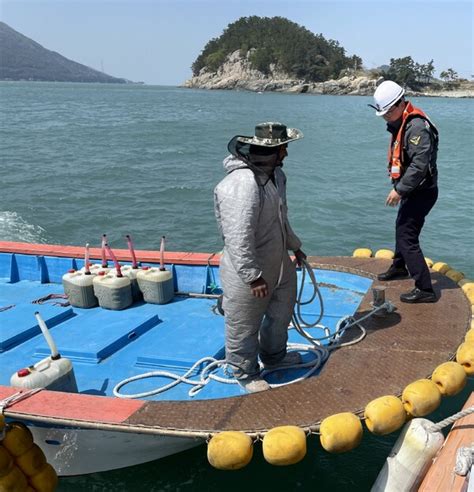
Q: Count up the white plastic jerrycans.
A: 6